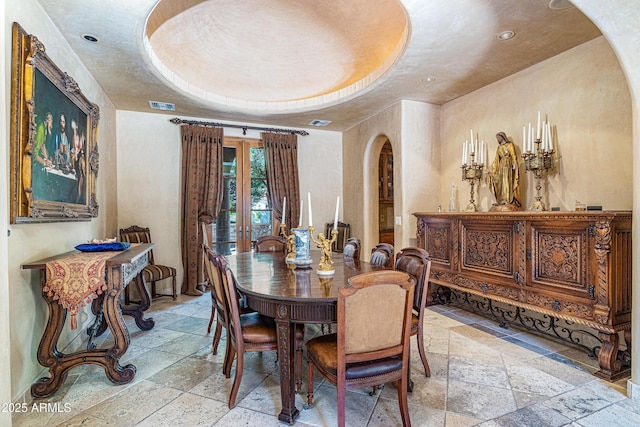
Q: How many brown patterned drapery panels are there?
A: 2